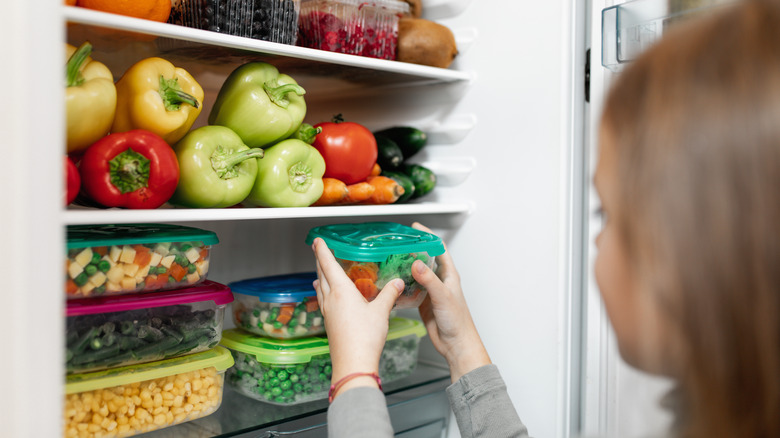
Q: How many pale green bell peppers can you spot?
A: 3